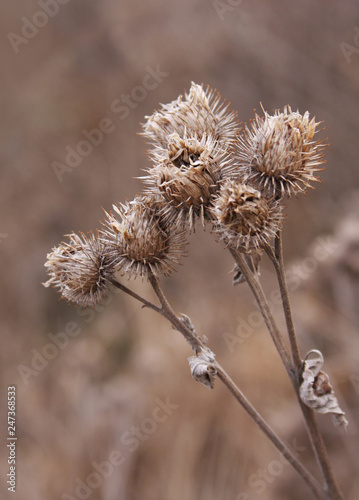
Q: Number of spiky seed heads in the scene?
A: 6